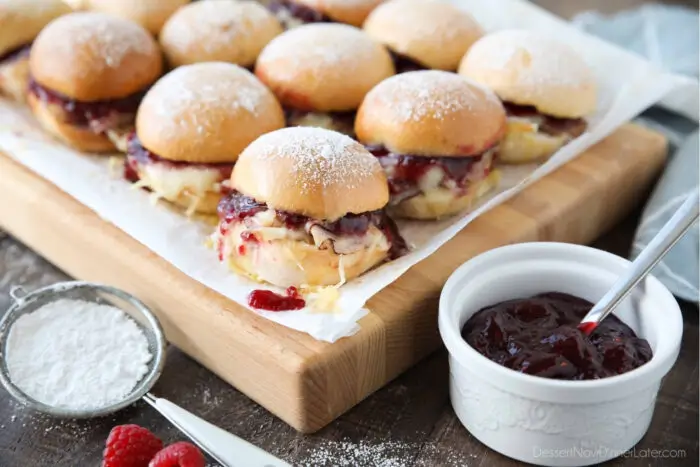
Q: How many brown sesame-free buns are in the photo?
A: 11